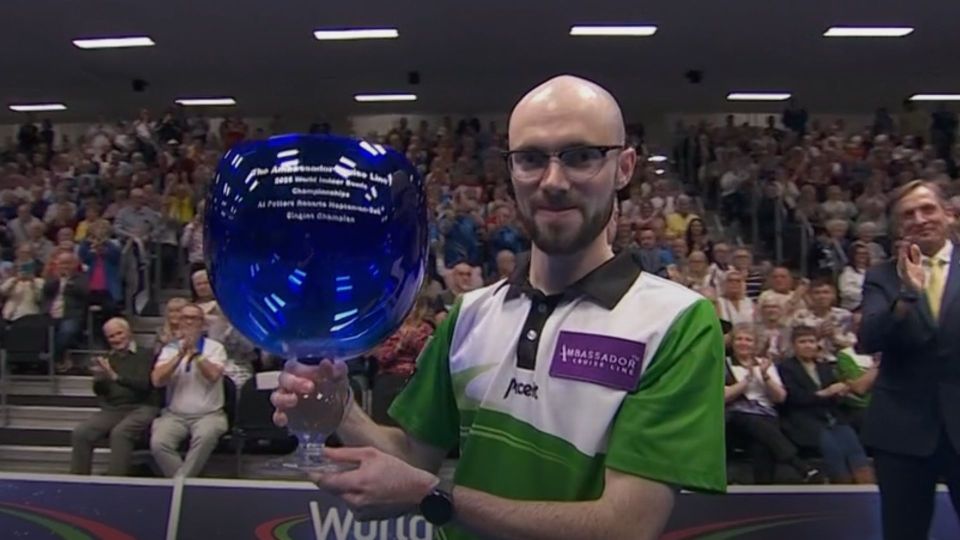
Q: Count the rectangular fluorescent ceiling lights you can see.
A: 9